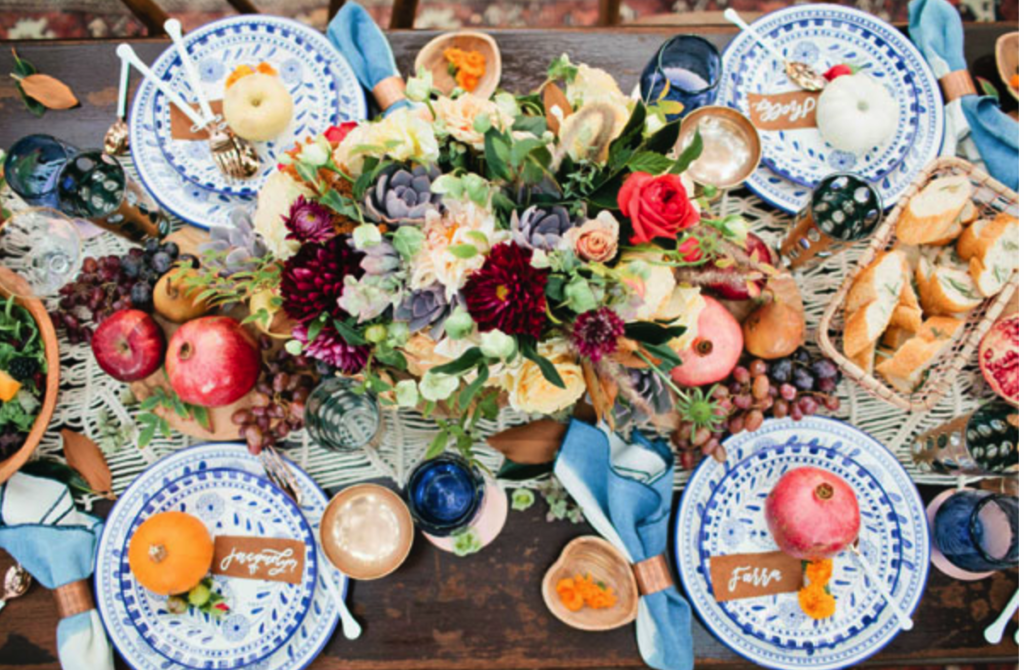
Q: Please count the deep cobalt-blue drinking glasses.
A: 4